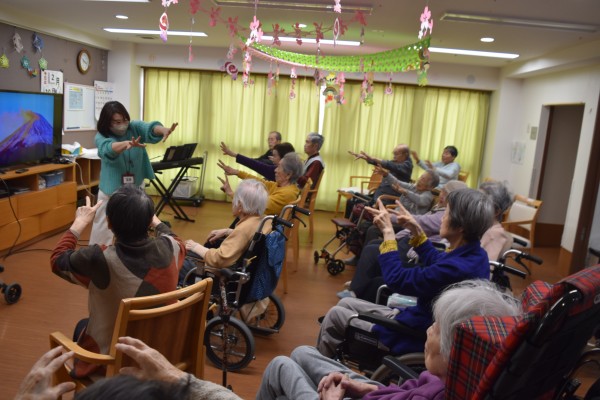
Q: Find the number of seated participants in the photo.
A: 14